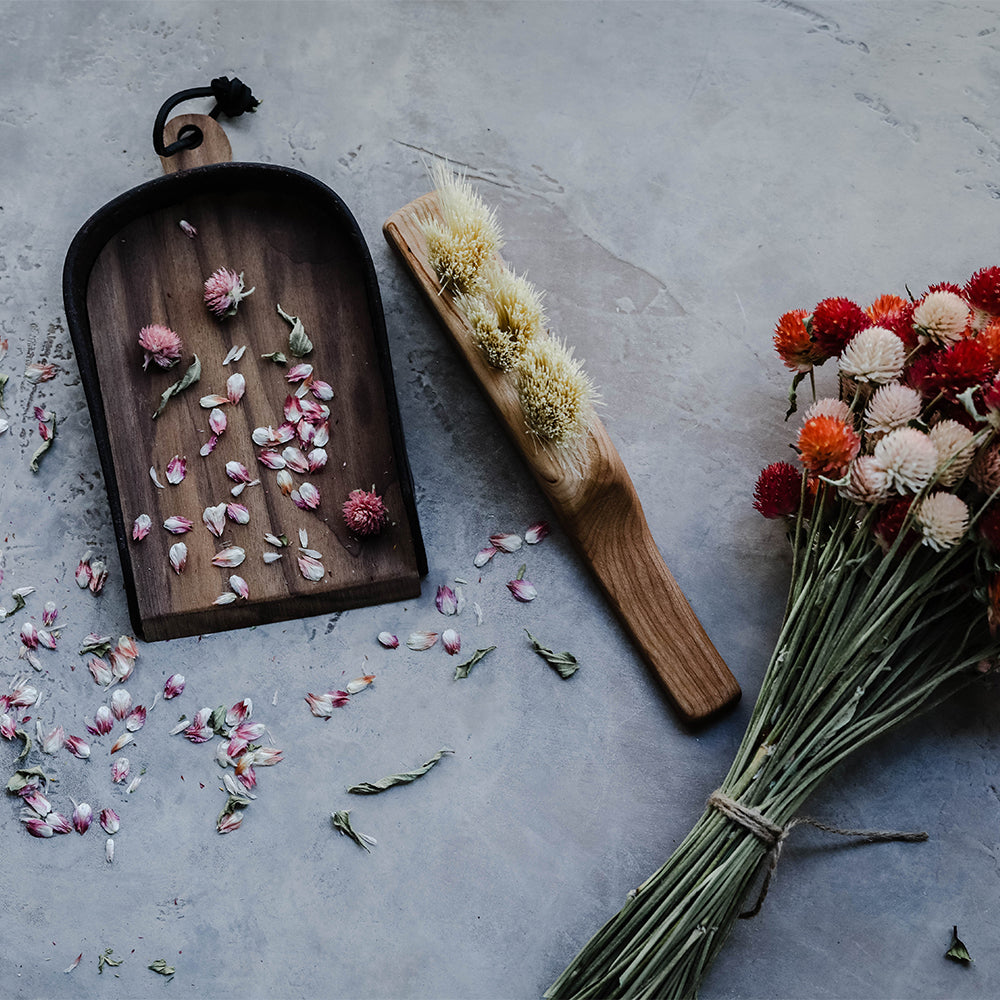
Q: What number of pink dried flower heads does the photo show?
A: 3